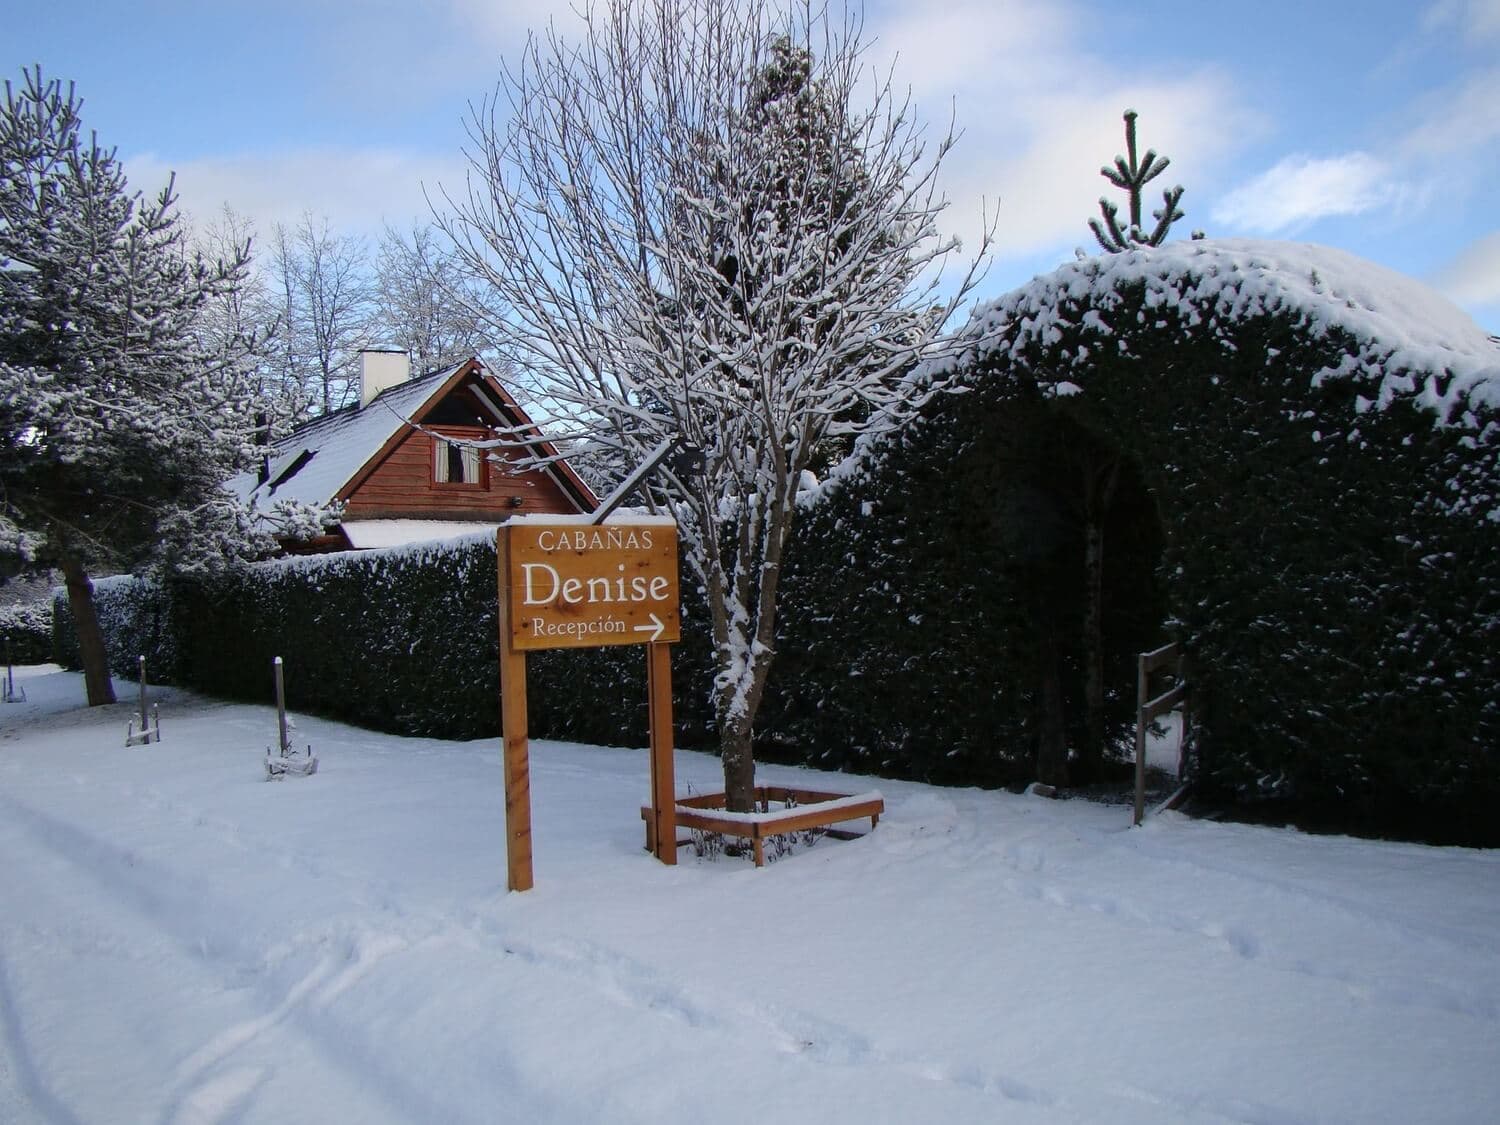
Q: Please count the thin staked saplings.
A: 3